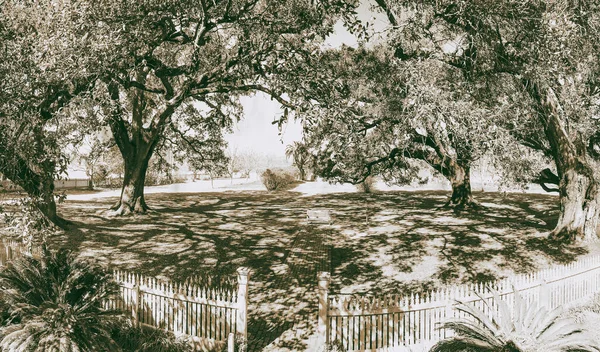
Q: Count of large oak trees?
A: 4